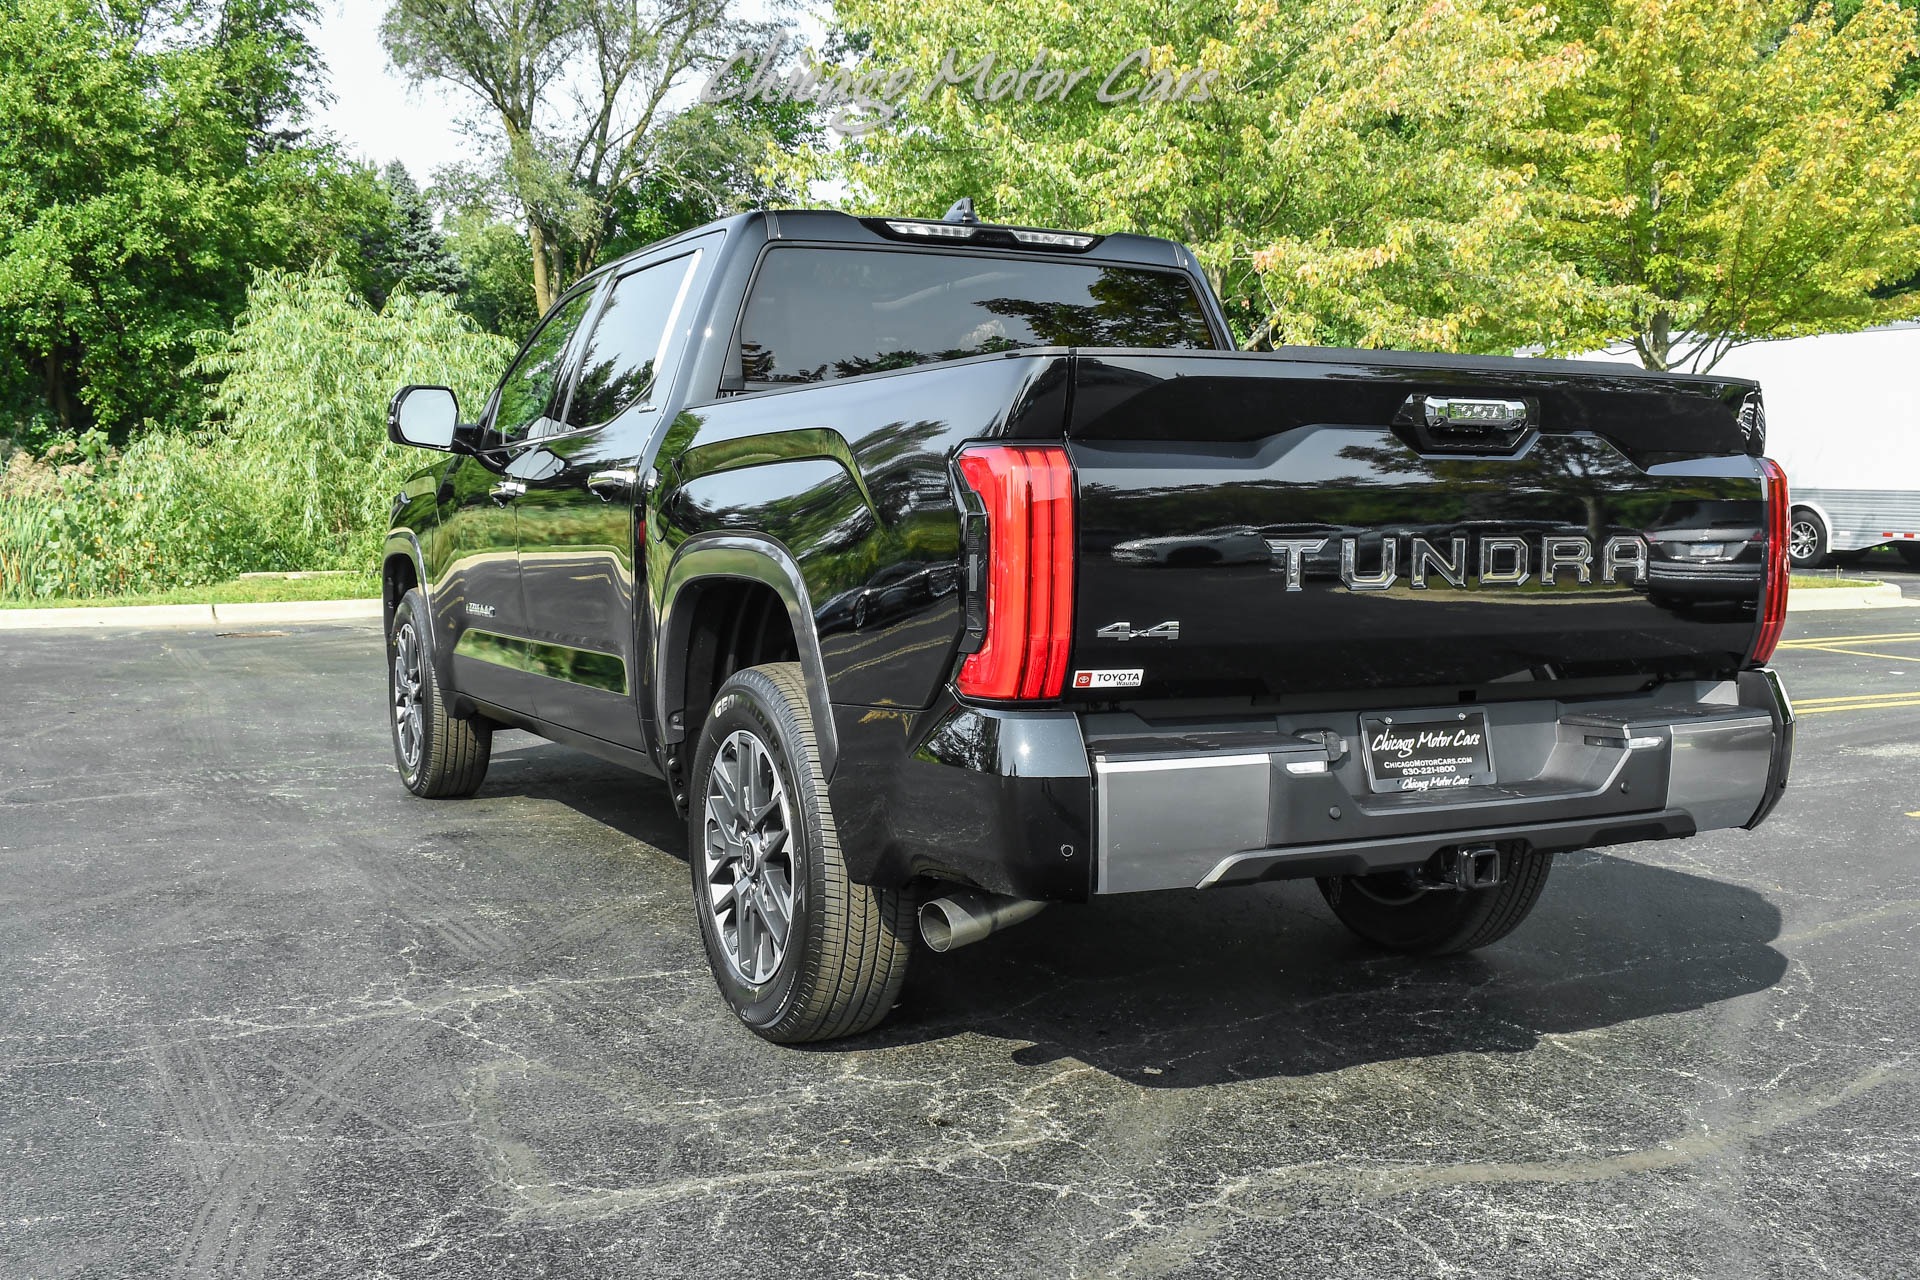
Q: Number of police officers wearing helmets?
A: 0